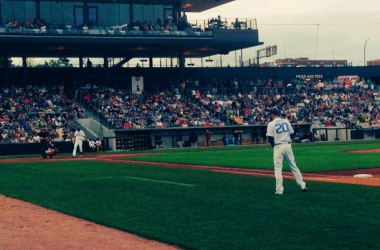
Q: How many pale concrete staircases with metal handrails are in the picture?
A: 1